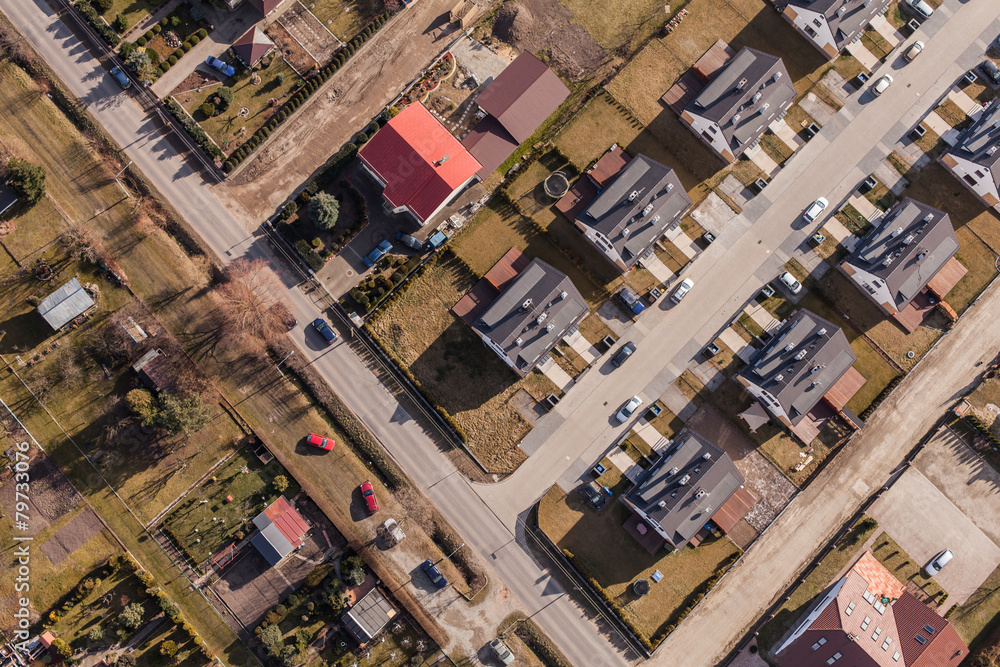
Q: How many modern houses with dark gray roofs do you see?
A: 8